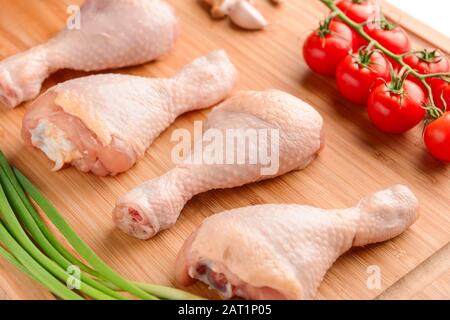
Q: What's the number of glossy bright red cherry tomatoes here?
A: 8